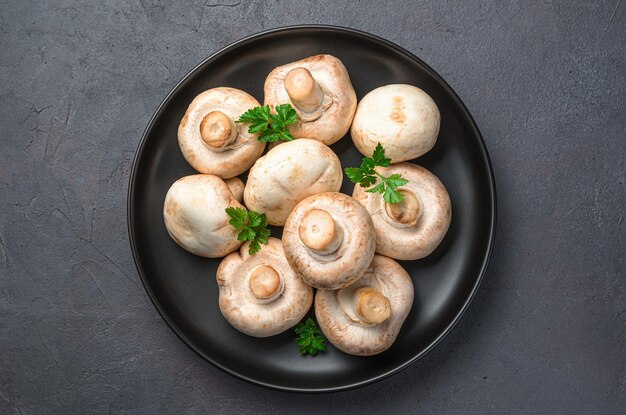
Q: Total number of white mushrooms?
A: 9